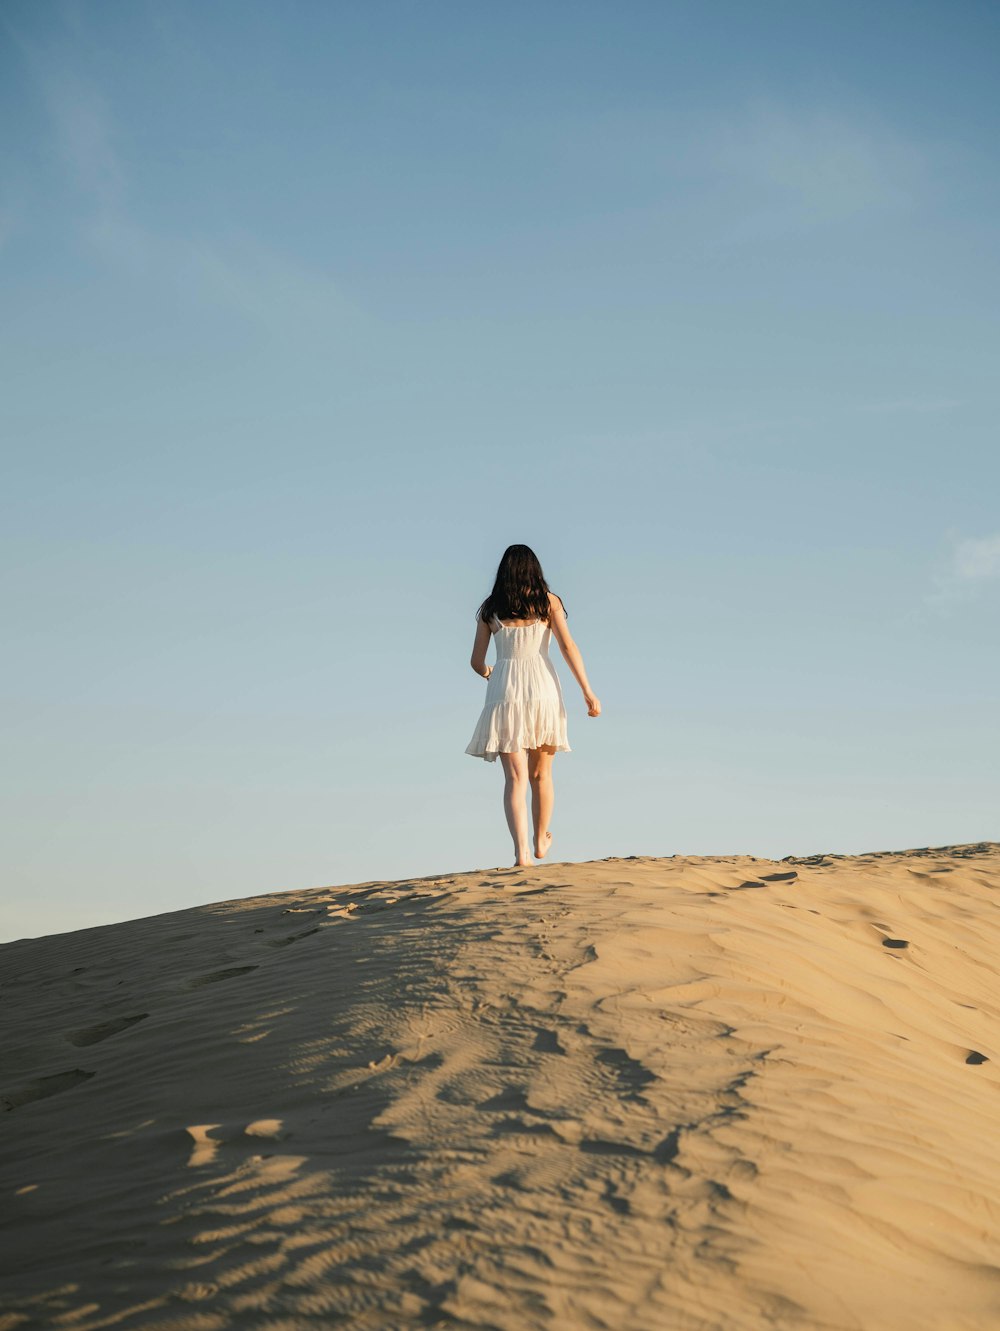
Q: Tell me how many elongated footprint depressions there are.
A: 4